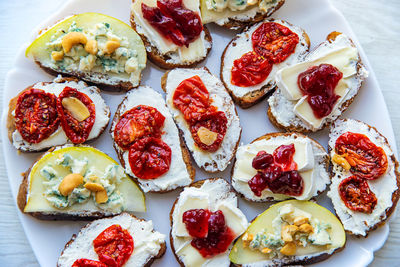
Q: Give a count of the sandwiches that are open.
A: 14